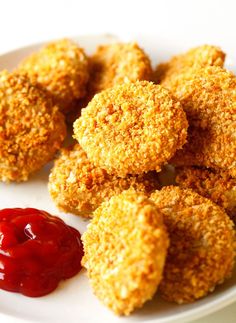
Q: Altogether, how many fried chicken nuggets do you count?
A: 10